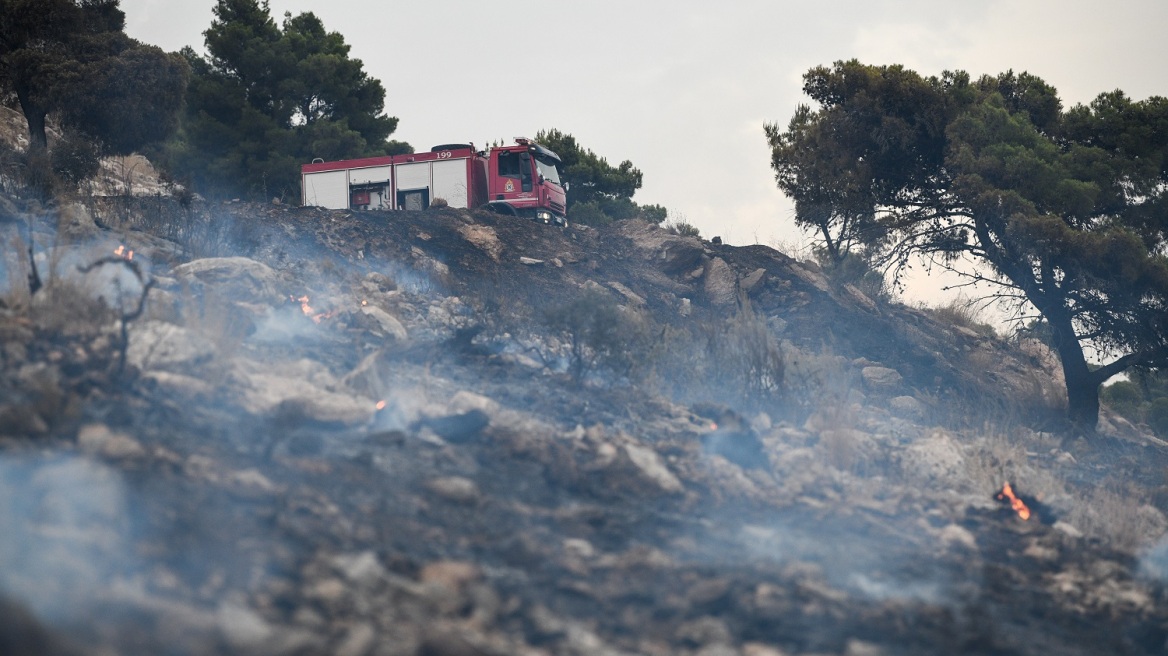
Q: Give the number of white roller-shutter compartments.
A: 4